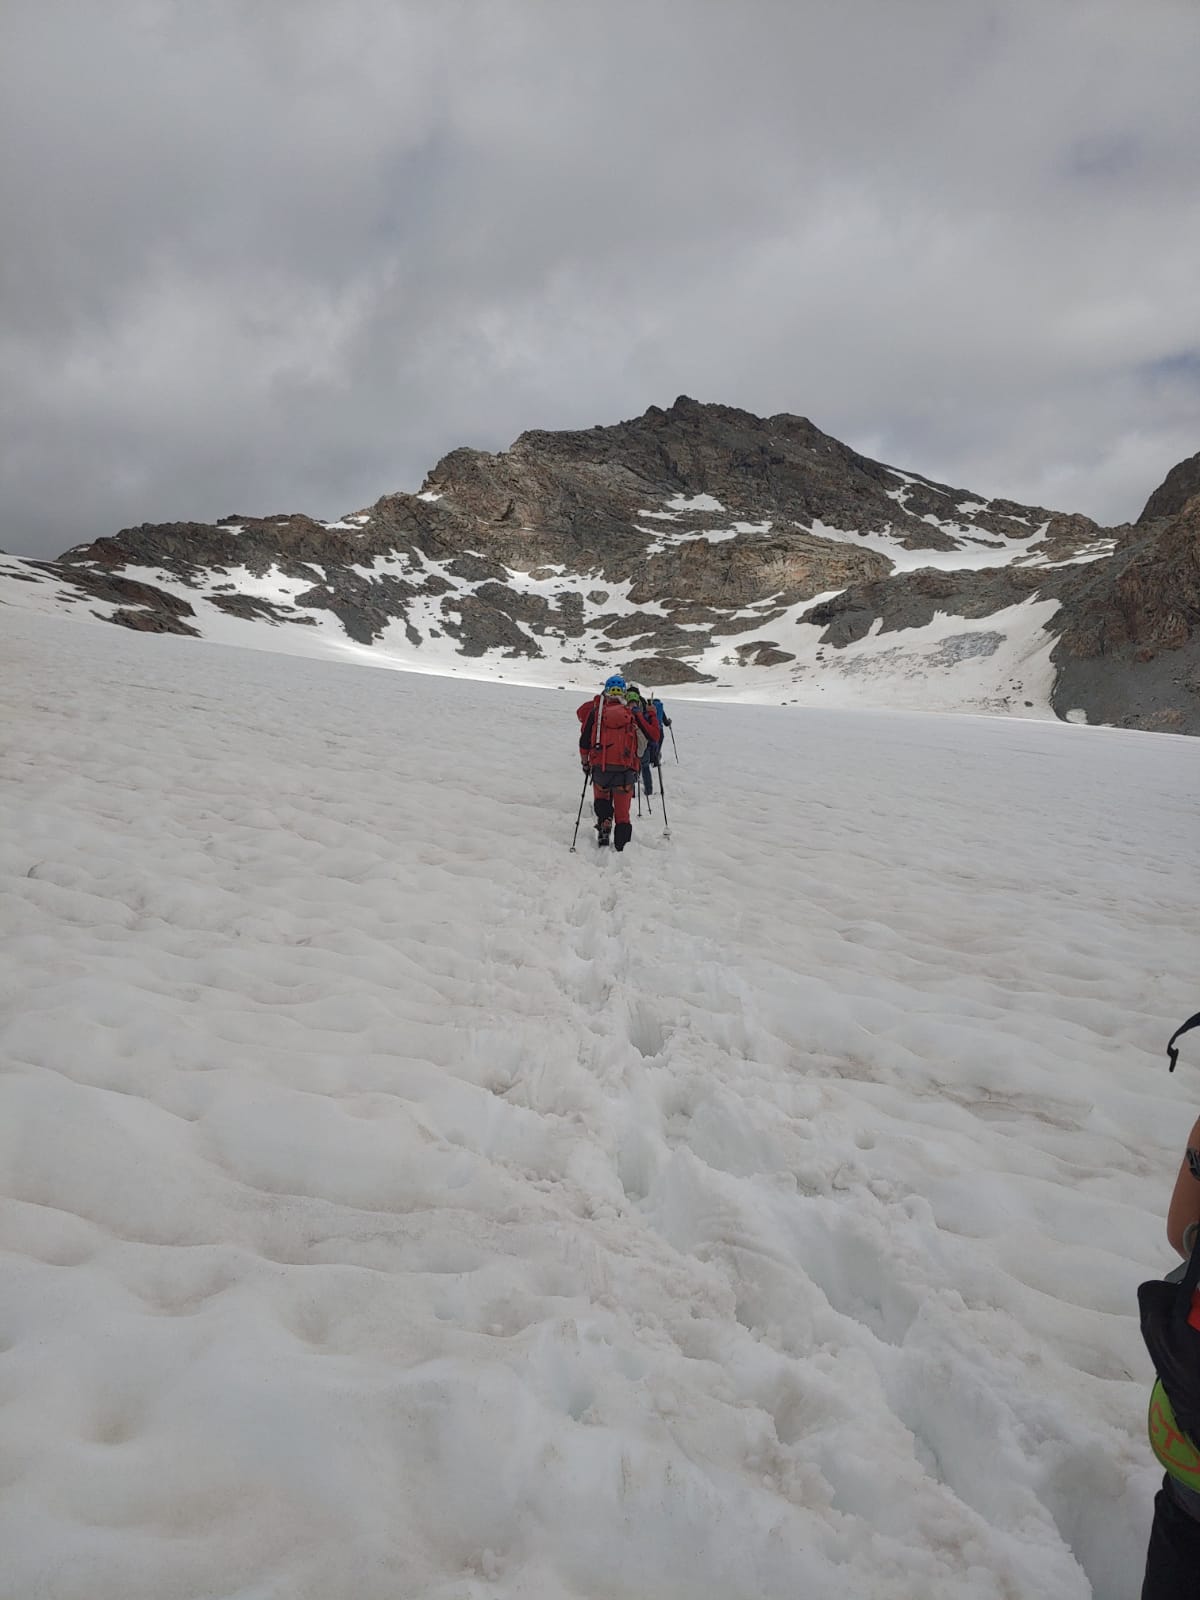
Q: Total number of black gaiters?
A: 2